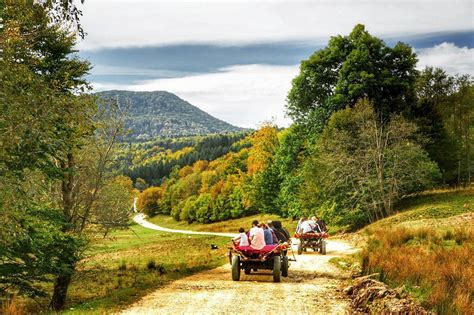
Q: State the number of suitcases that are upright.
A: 0